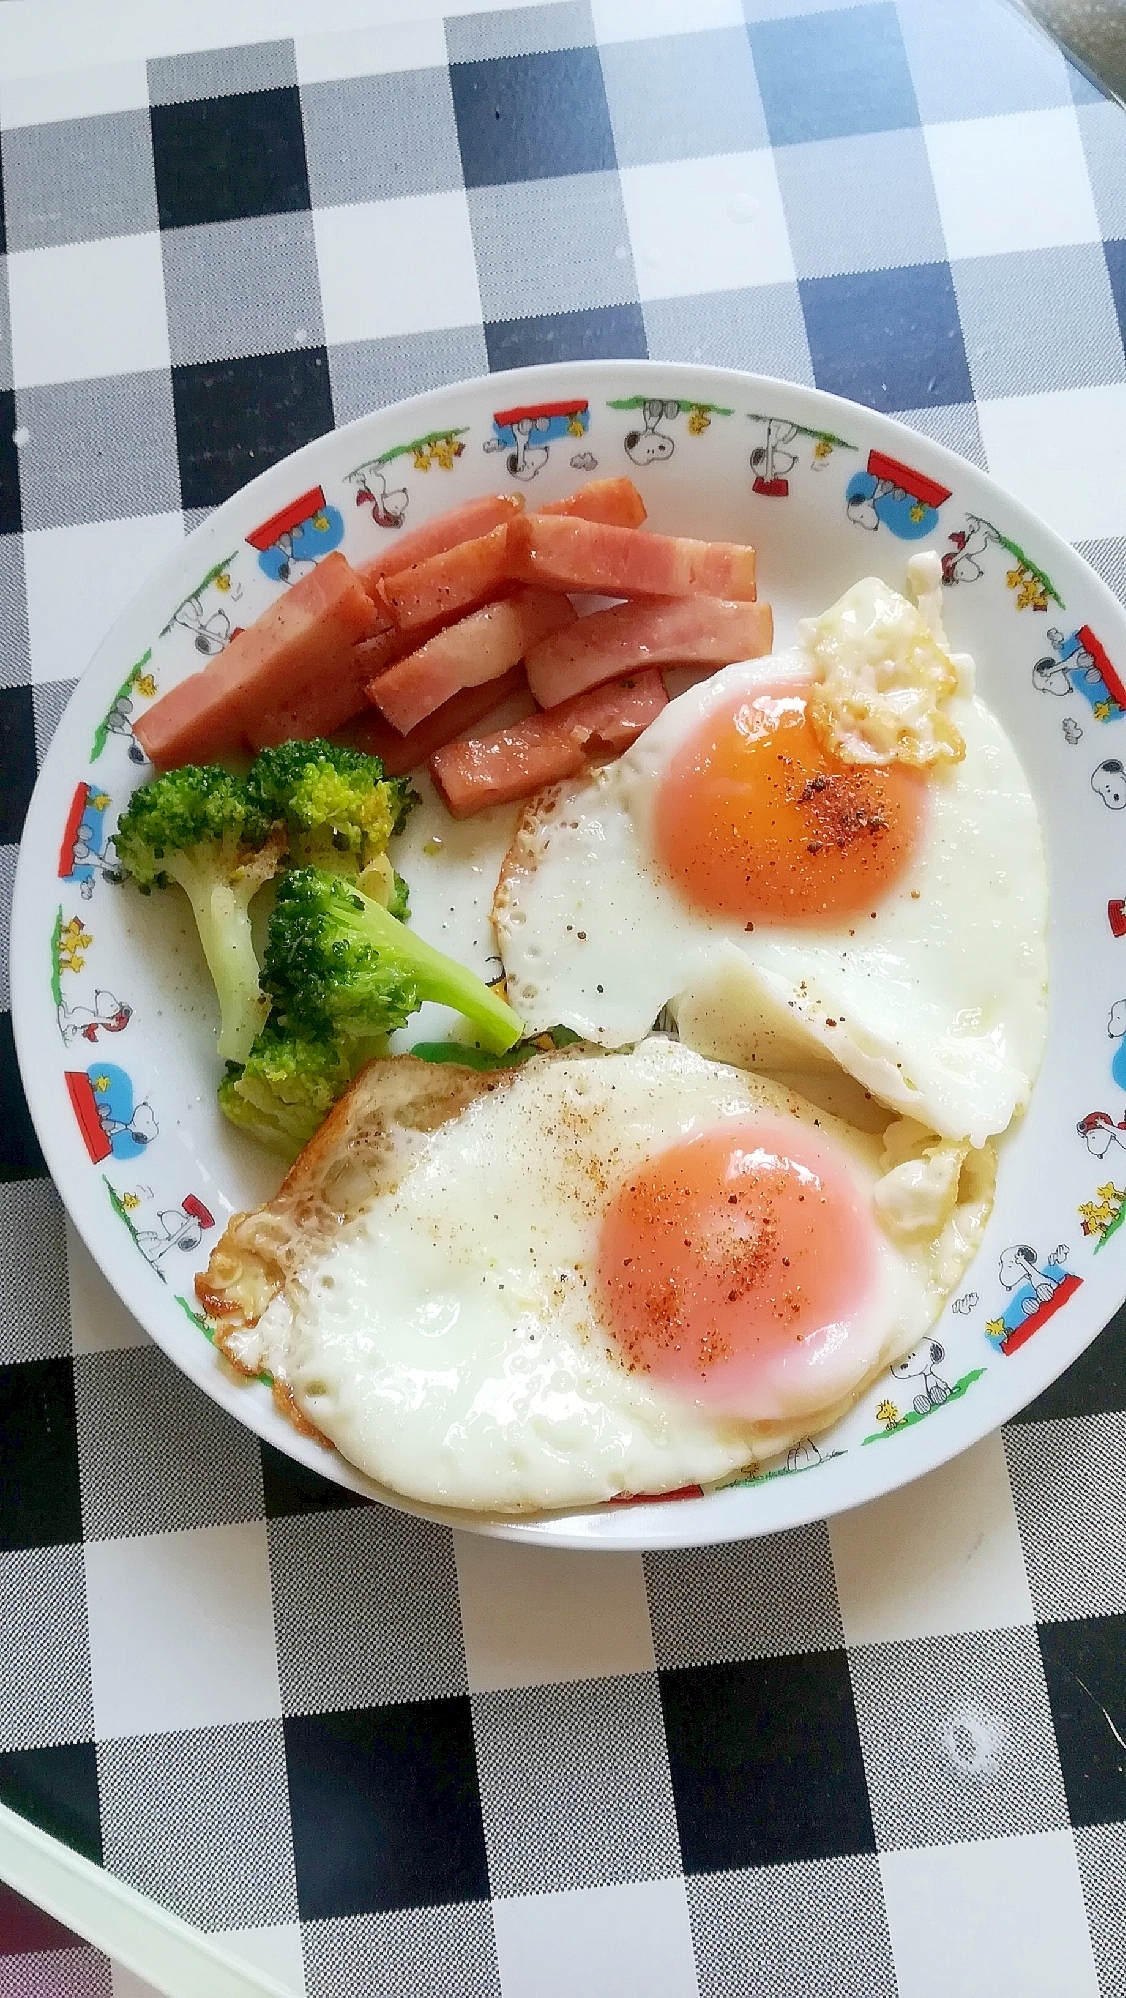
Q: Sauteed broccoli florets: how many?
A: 4